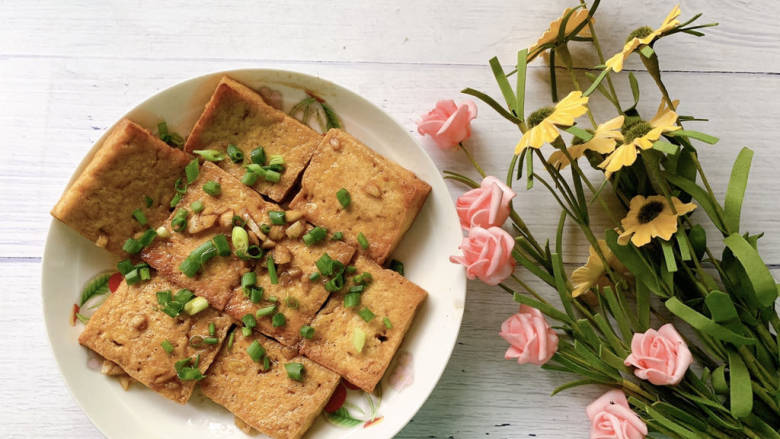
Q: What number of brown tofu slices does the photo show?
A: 8